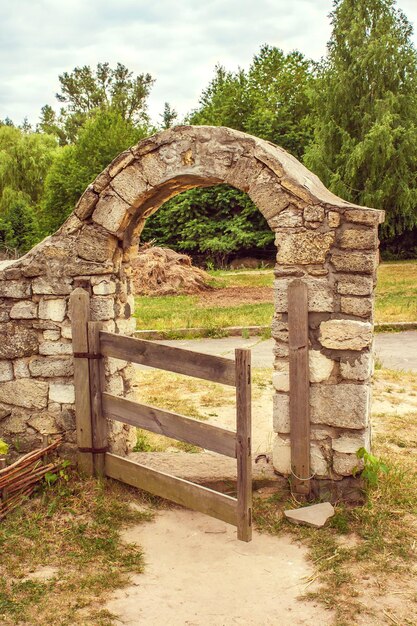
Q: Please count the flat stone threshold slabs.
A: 1